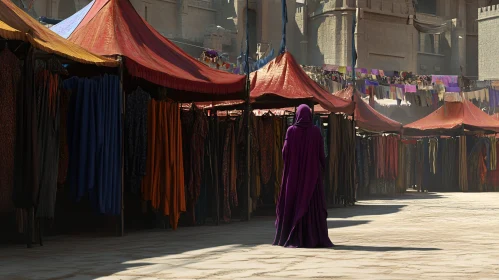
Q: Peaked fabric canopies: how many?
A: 5